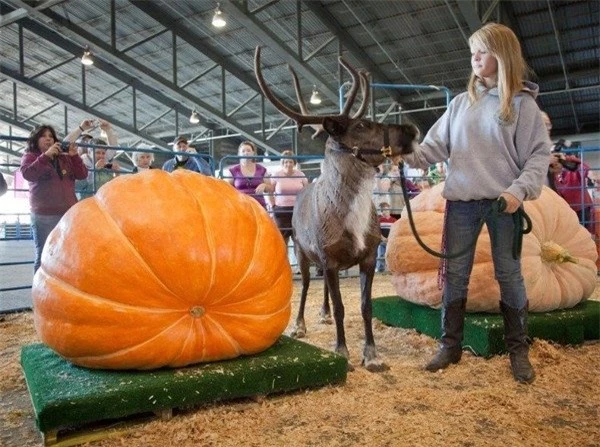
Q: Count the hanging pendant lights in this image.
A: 4